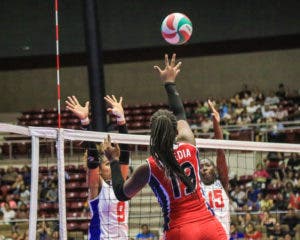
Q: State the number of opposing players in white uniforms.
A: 2